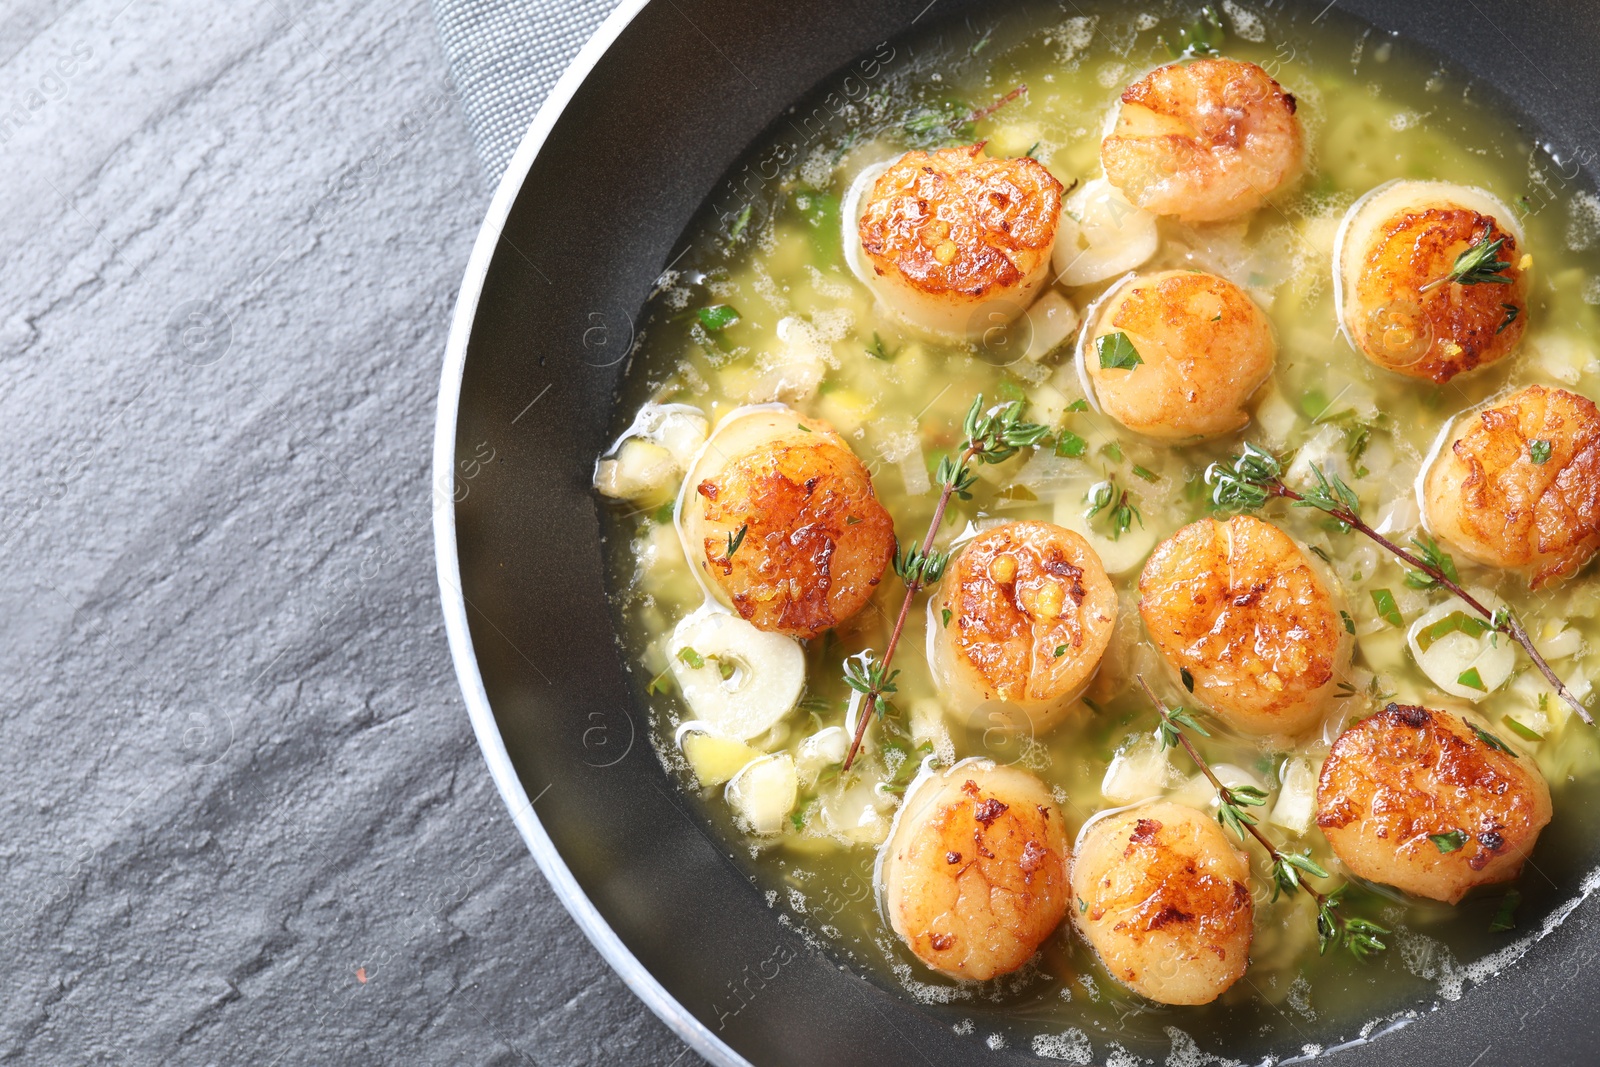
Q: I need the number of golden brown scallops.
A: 11